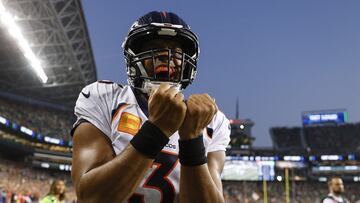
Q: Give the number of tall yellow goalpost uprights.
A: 2